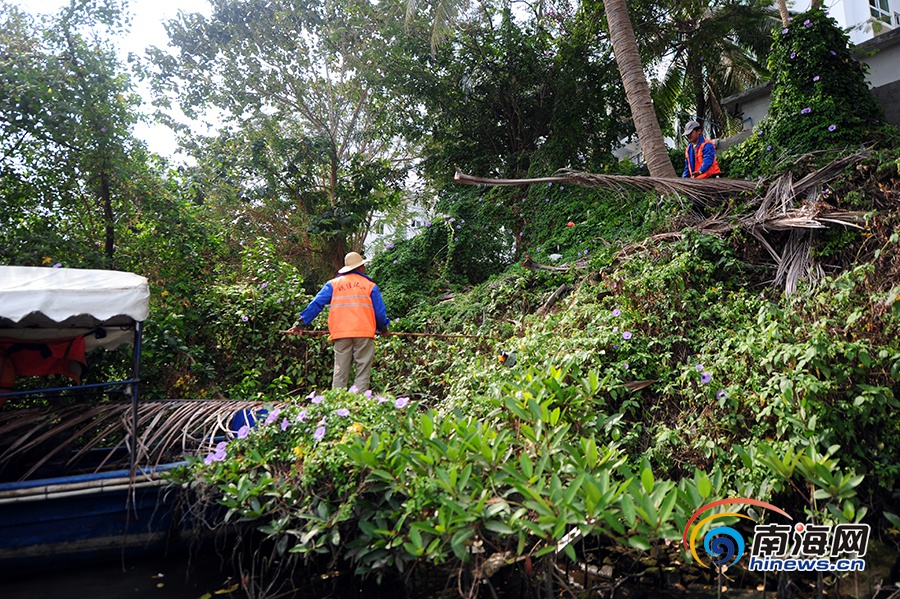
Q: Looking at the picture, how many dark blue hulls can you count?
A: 1